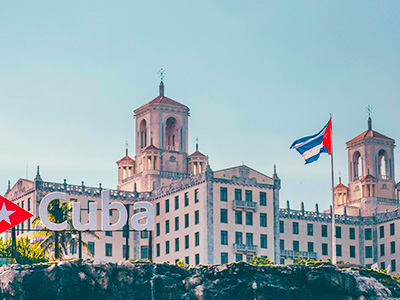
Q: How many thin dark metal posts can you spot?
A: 5